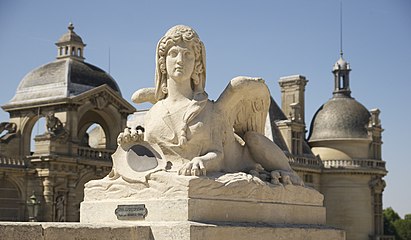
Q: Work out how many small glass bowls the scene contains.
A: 0